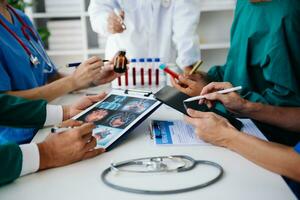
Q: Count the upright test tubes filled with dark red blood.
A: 6